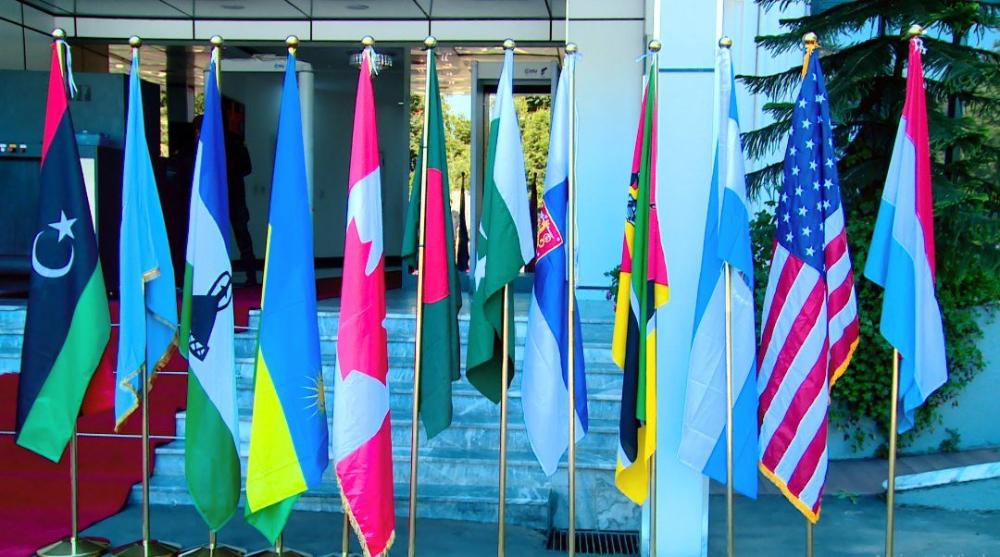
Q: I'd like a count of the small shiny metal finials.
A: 12